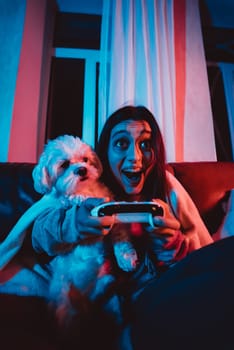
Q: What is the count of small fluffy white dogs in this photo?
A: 1